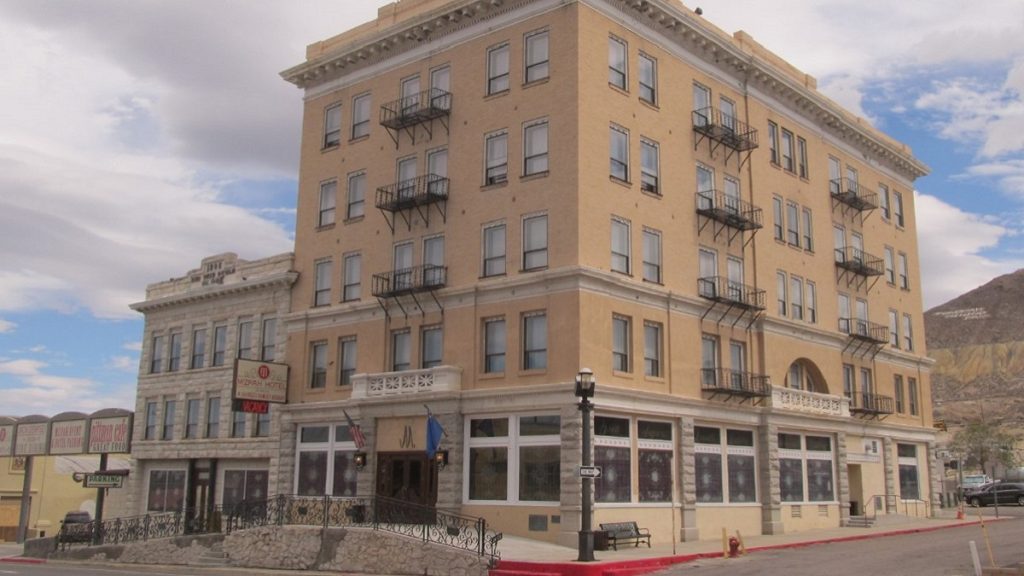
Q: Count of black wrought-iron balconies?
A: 11